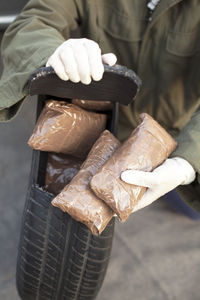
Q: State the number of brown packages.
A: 5